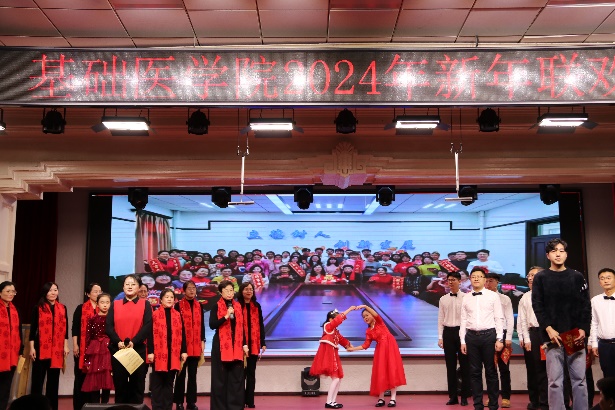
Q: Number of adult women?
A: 9